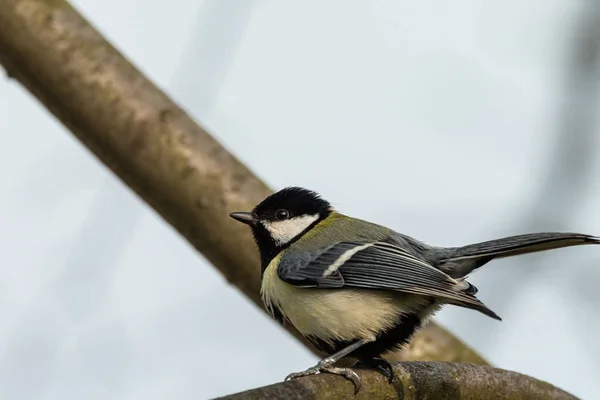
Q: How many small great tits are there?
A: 1